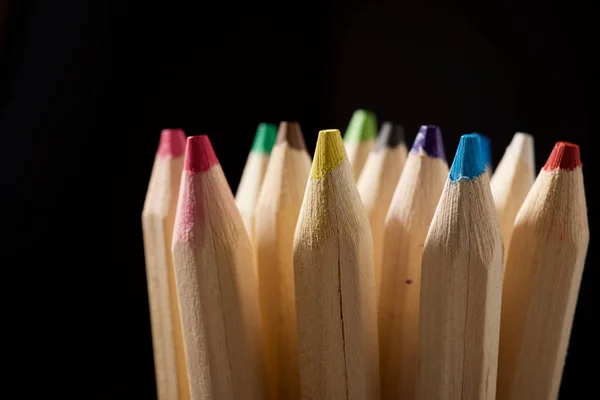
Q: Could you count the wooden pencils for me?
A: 12